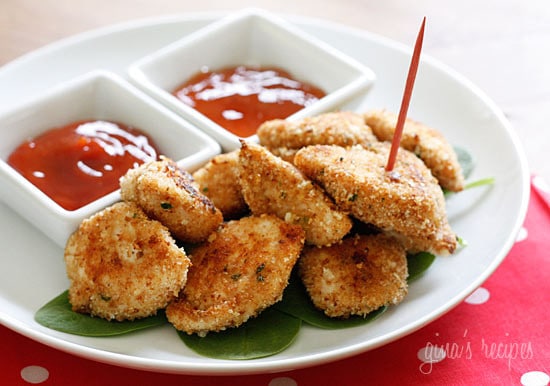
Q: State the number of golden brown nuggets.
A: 9